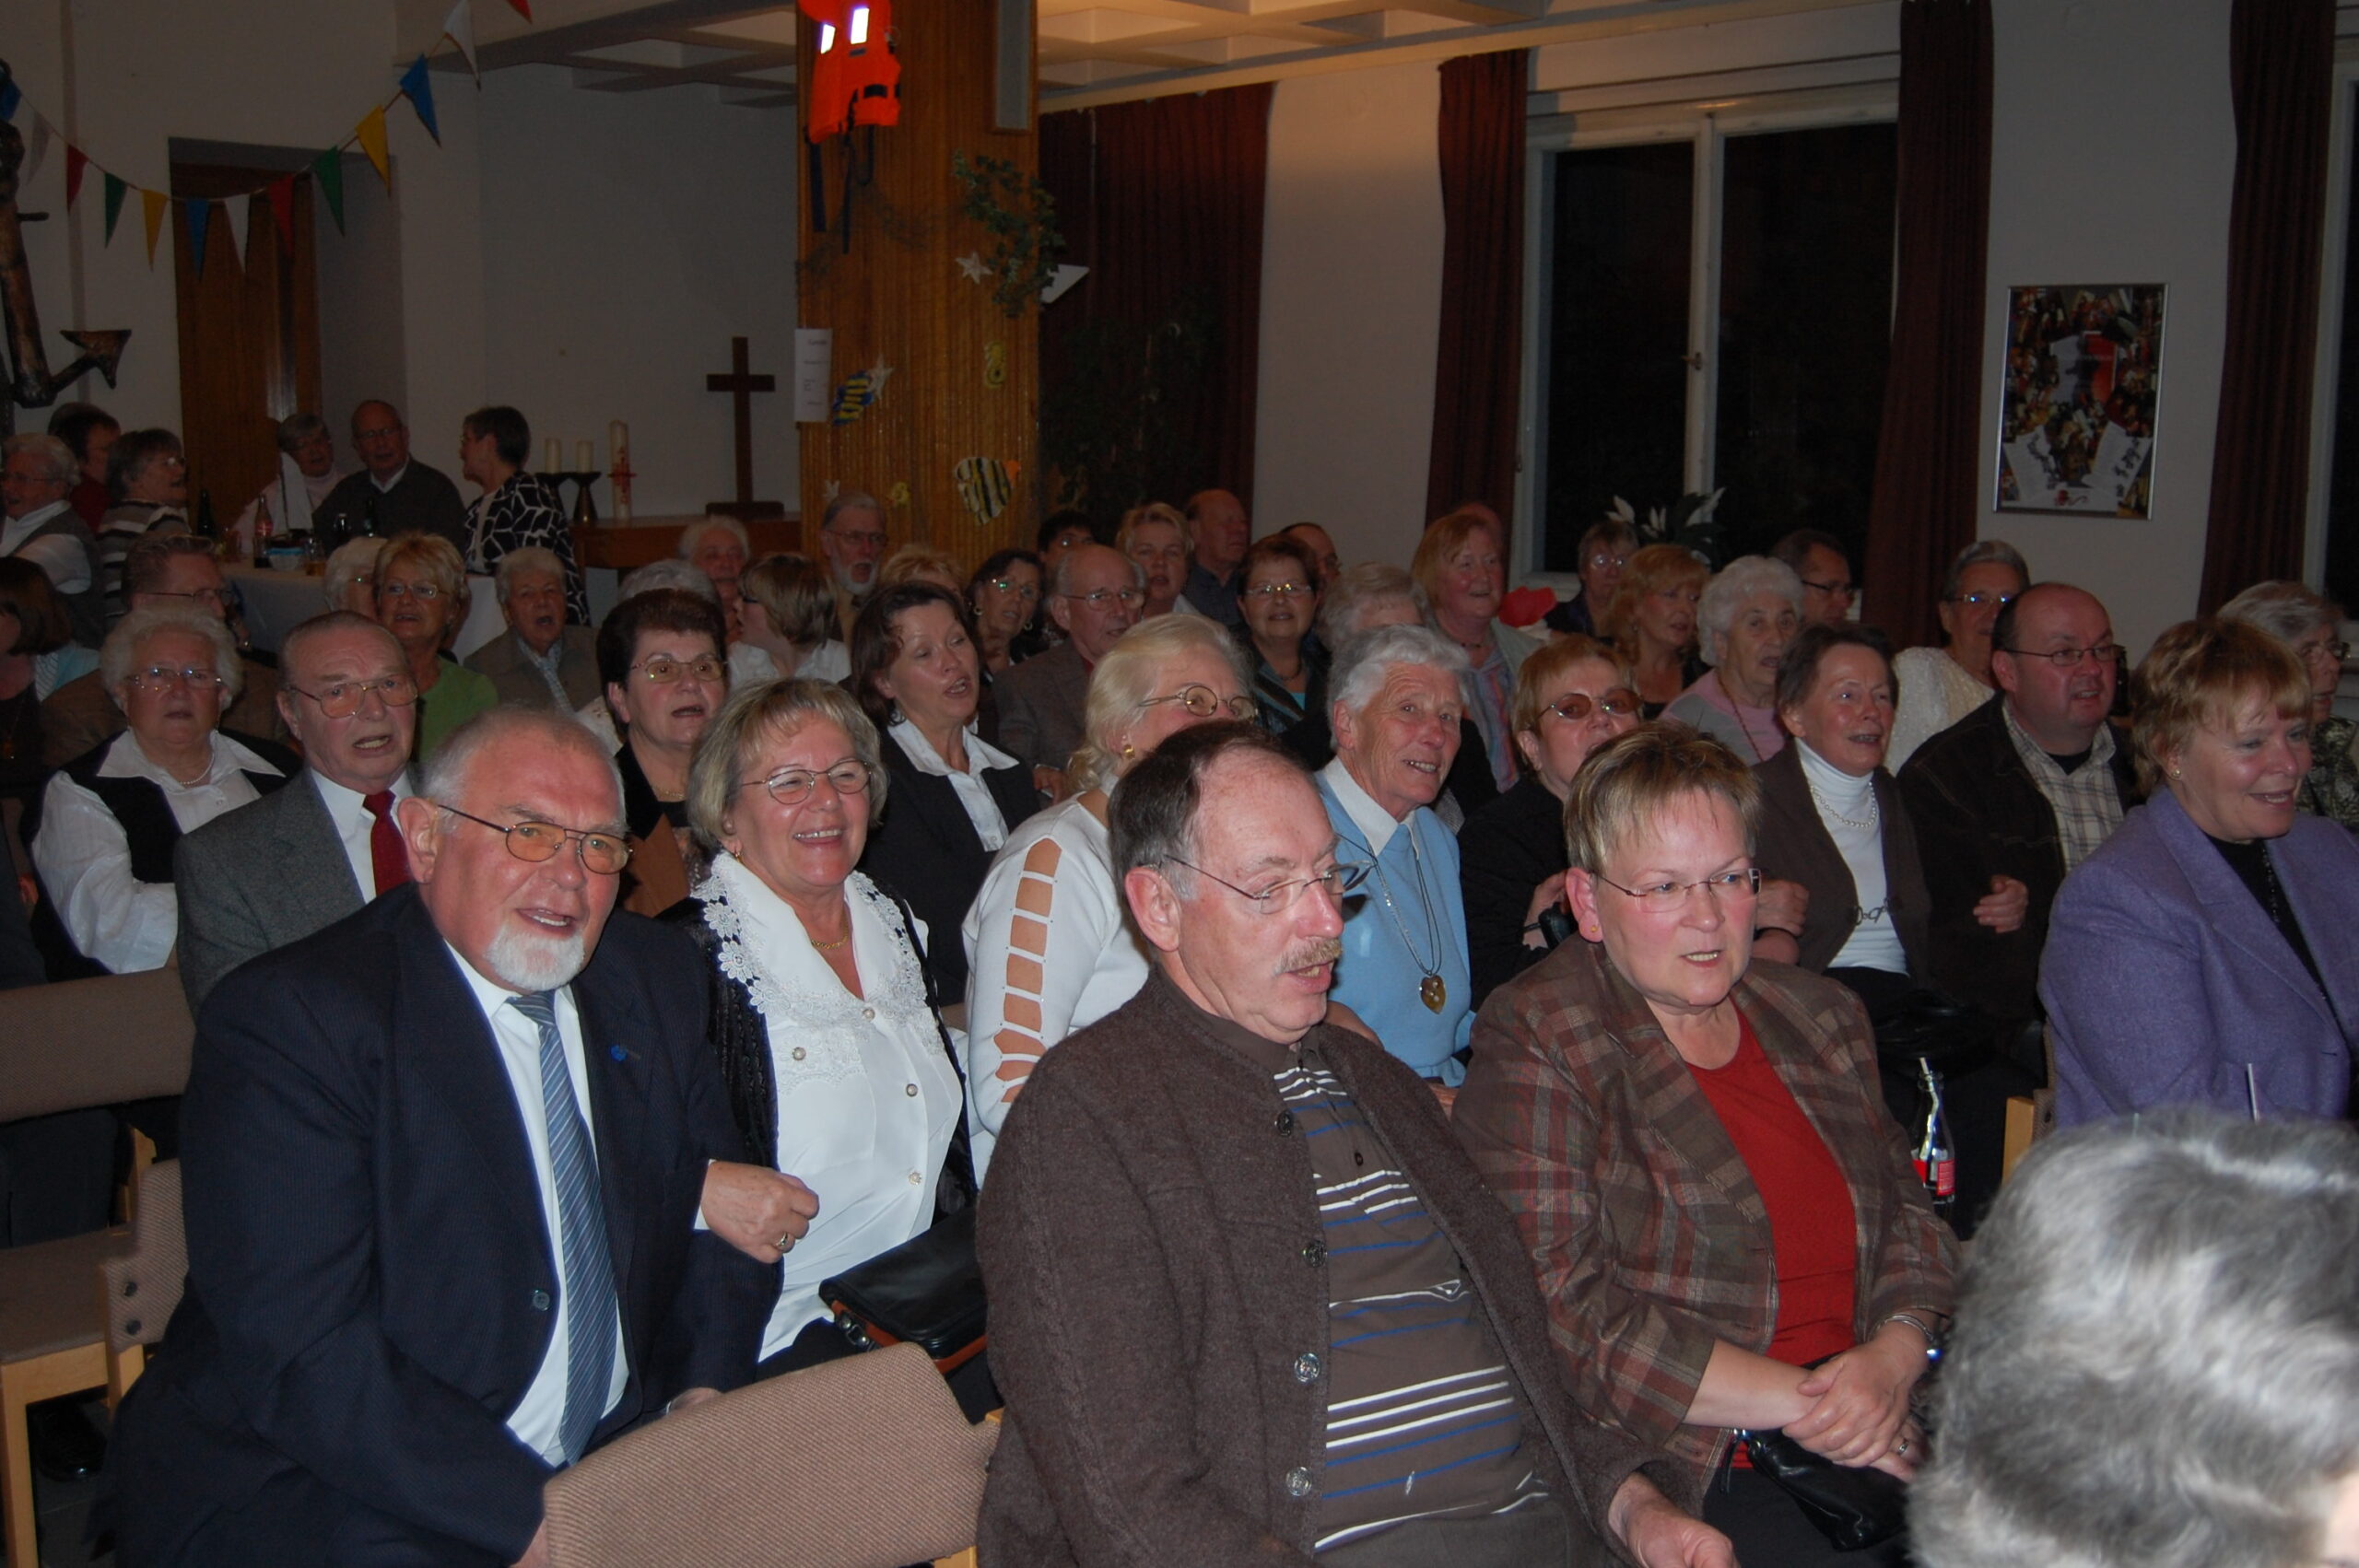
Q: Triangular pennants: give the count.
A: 13